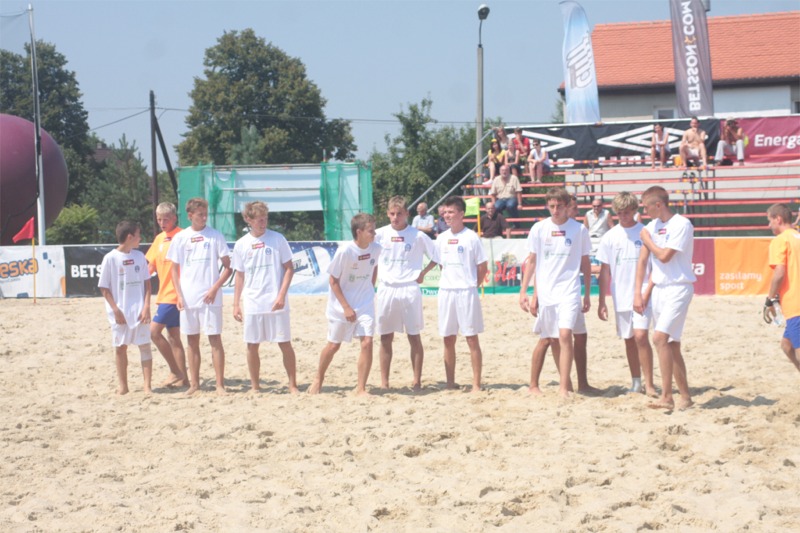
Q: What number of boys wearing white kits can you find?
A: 10